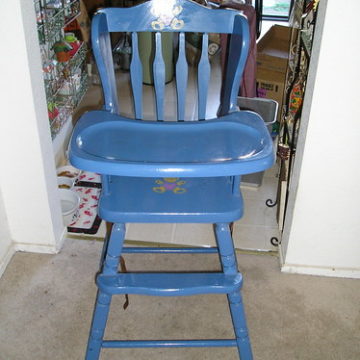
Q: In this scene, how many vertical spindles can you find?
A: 4